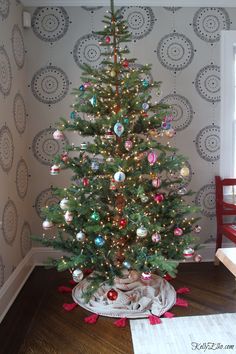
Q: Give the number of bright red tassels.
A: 11